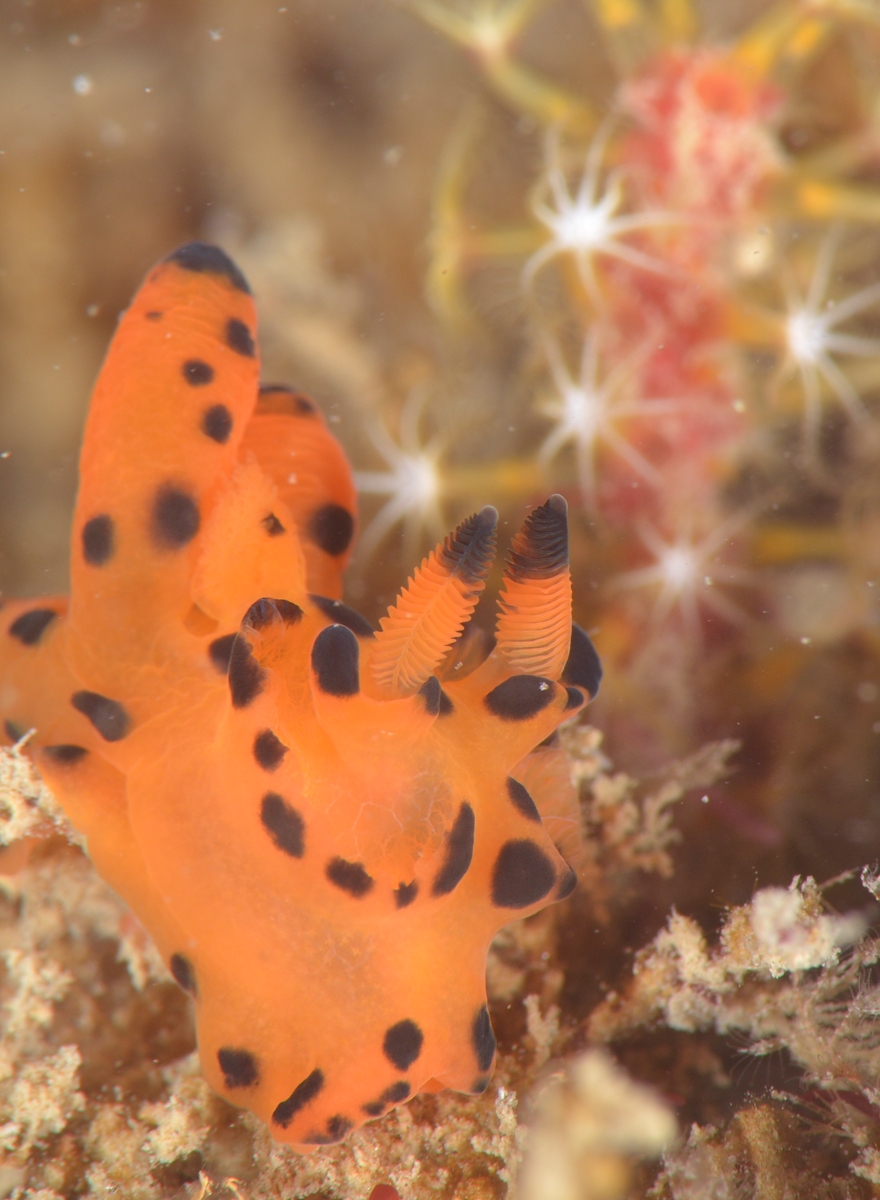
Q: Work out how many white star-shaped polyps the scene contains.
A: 5